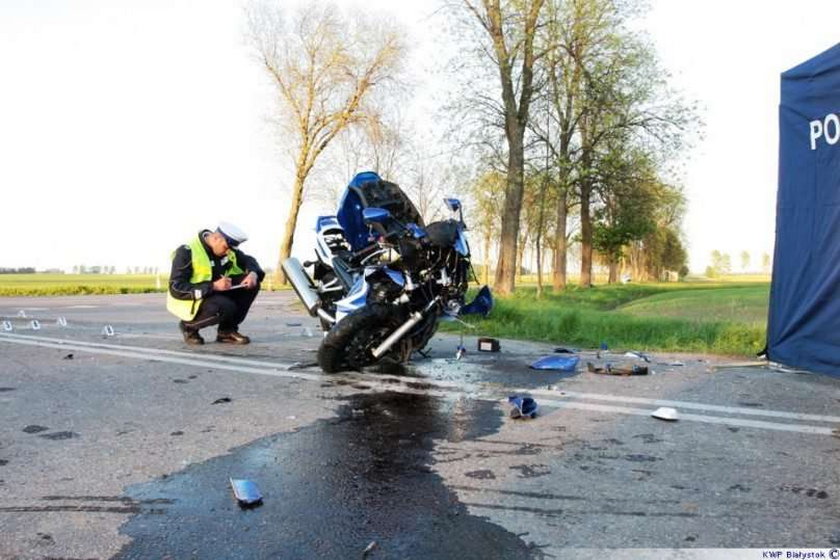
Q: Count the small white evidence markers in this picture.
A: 5